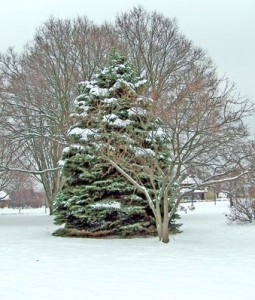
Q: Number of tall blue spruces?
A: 1